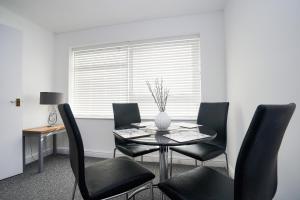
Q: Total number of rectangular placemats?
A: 4